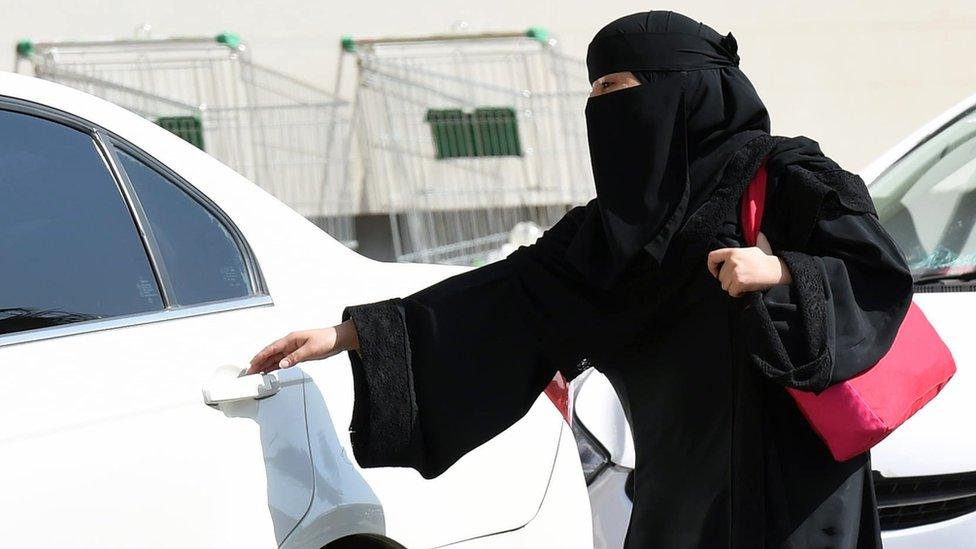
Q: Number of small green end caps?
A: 4